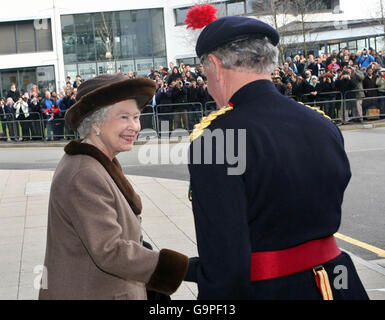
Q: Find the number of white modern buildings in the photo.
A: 1